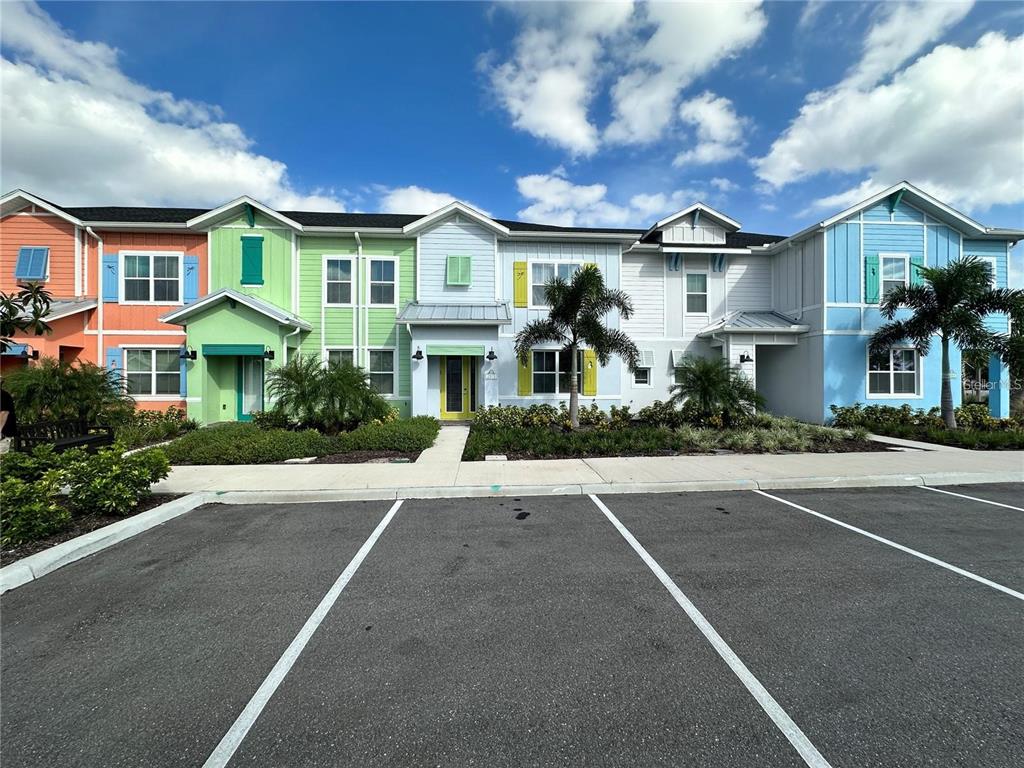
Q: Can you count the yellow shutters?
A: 4